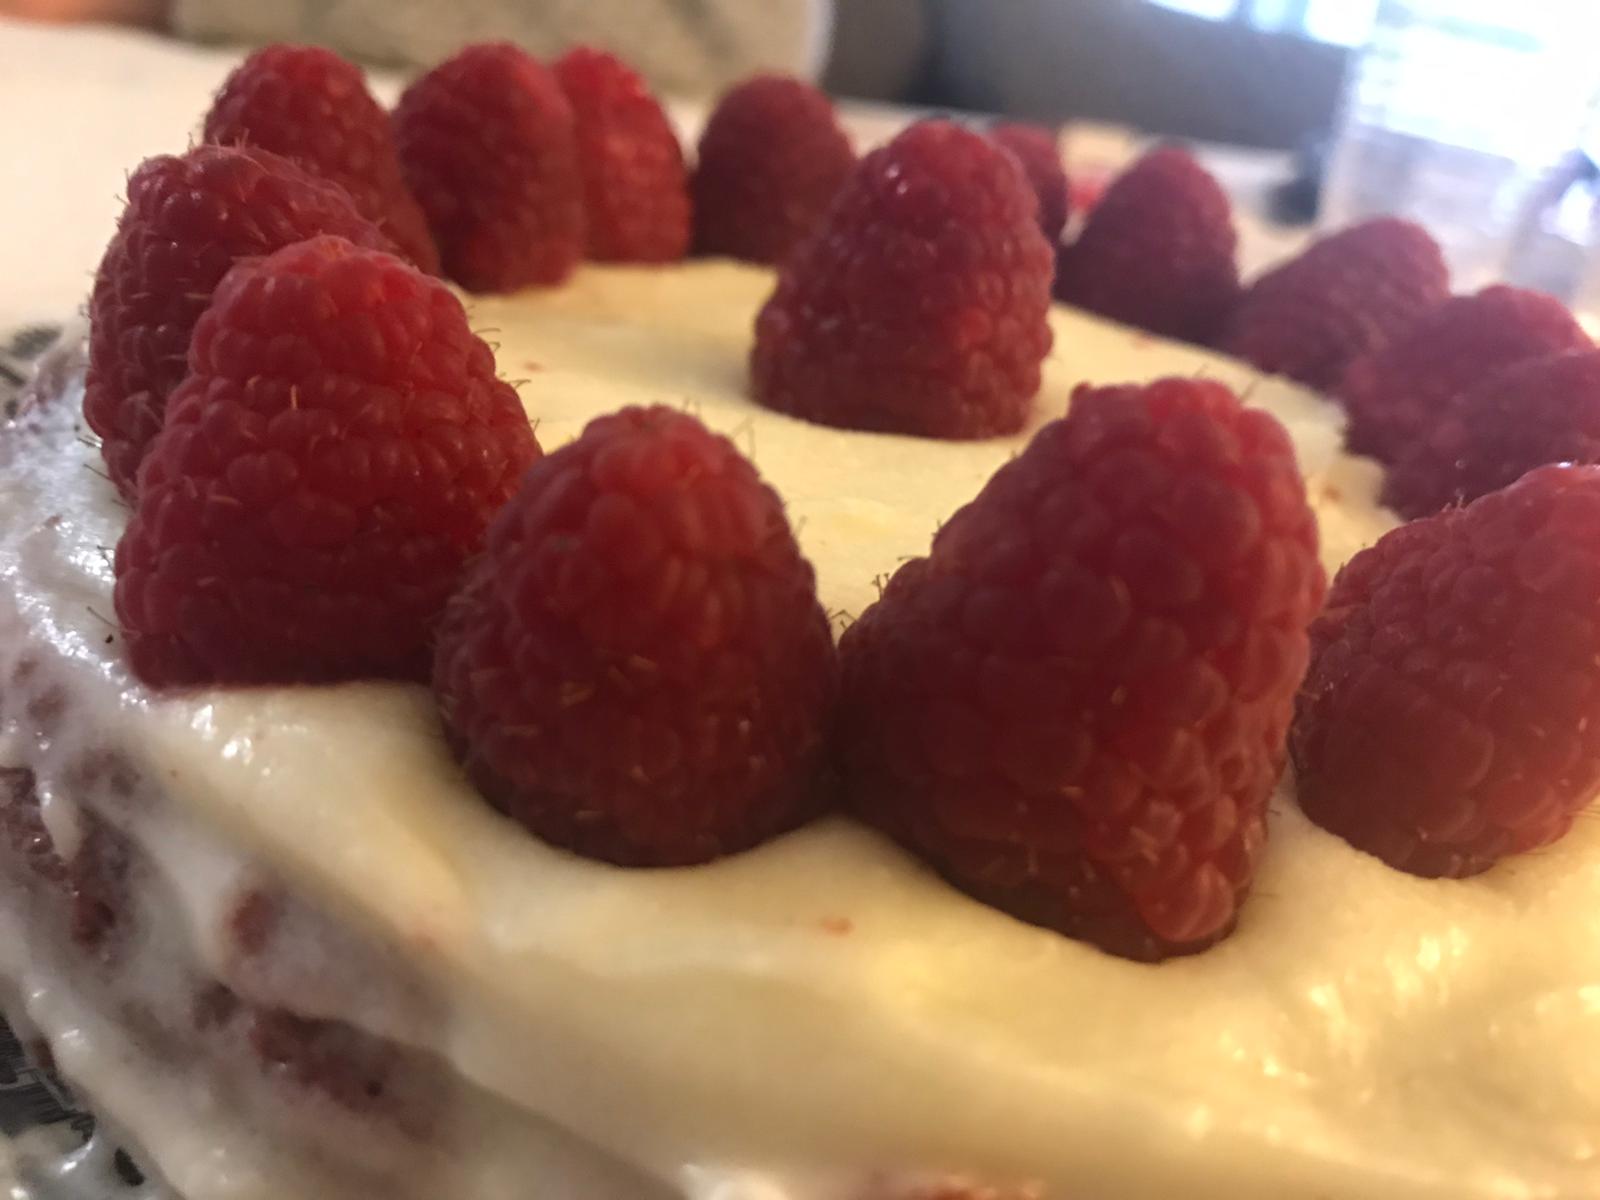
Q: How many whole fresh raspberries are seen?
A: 15